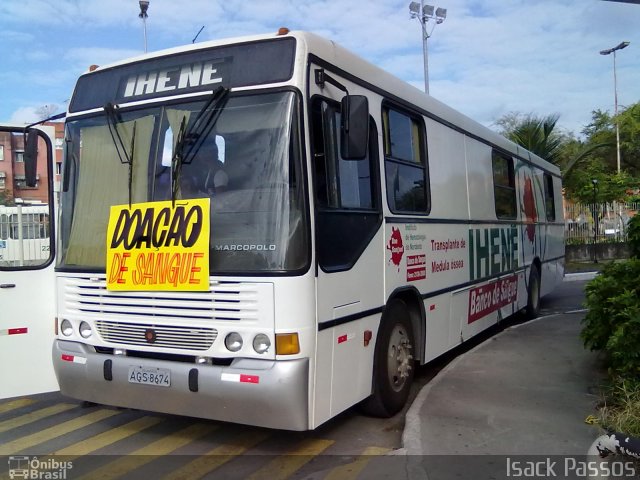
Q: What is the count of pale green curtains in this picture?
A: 2